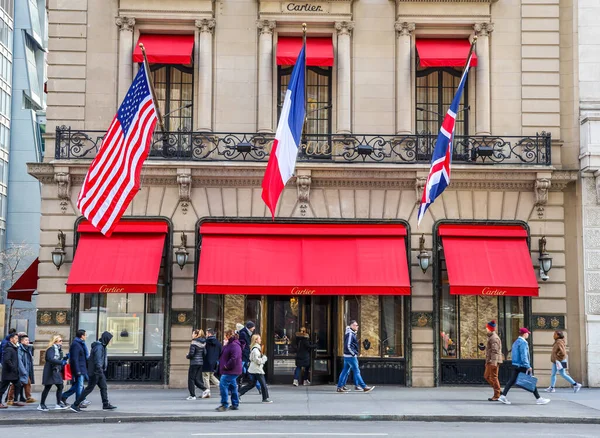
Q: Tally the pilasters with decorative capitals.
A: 6